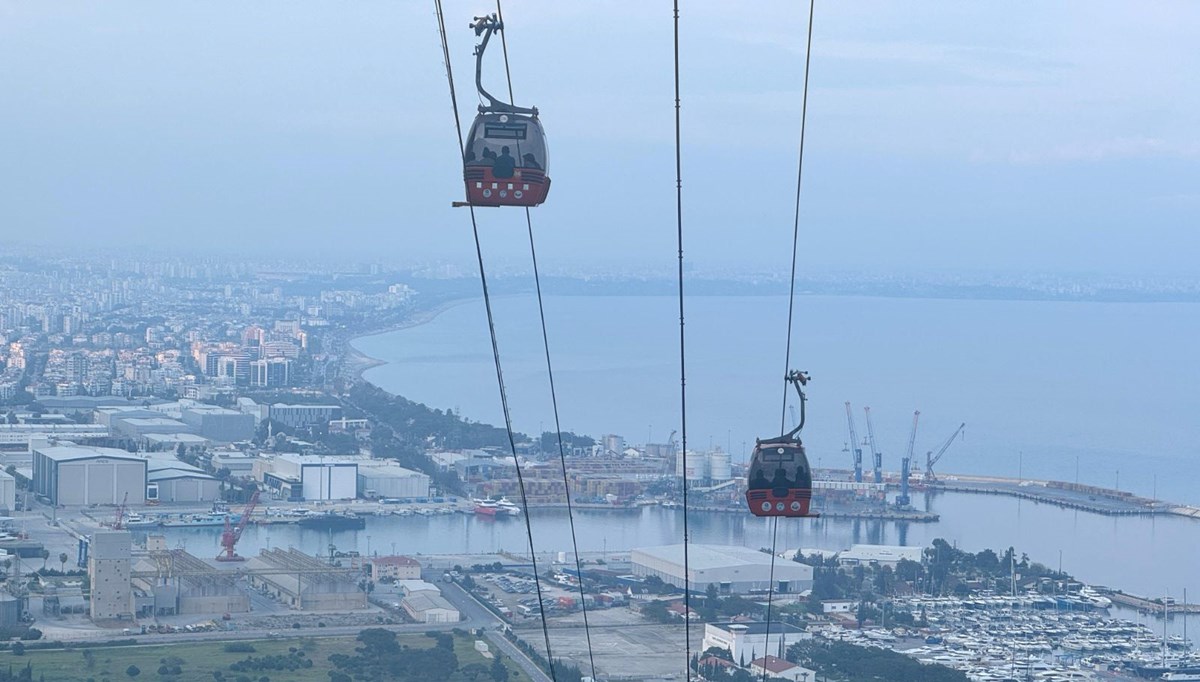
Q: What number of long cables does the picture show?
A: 4